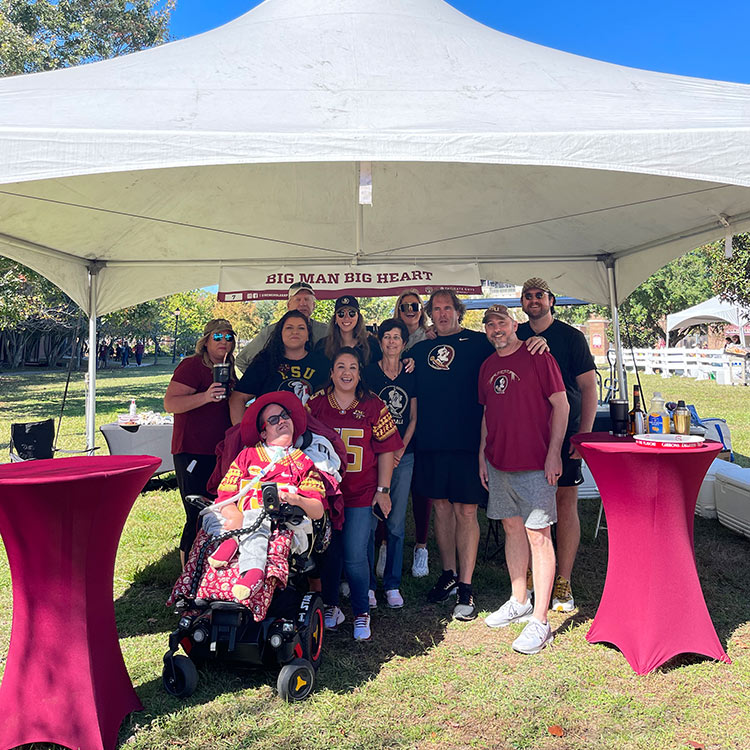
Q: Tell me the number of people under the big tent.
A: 11